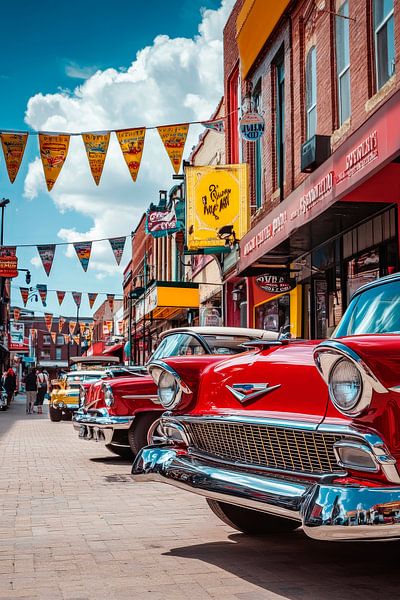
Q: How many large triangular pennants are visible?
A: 5